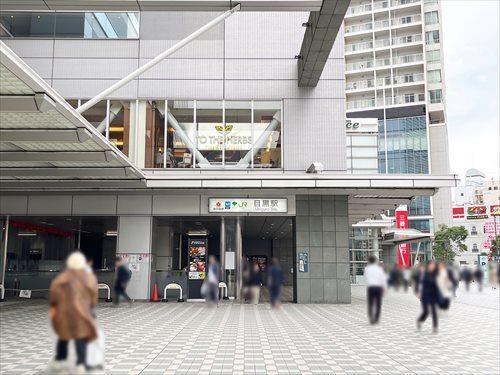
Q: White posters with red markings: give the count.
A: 2